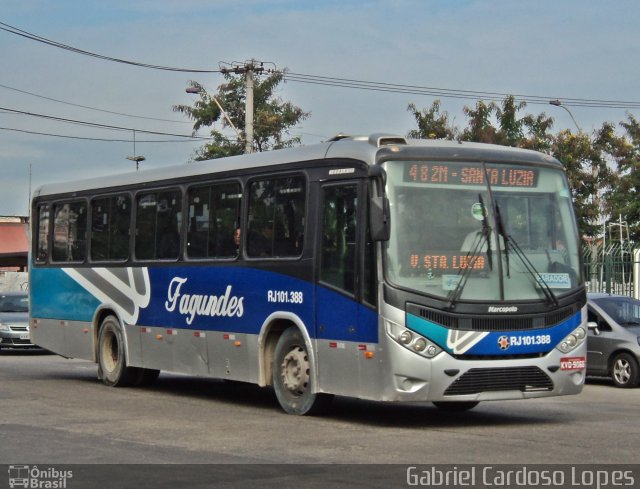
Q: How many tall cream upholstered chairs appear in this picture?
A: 0